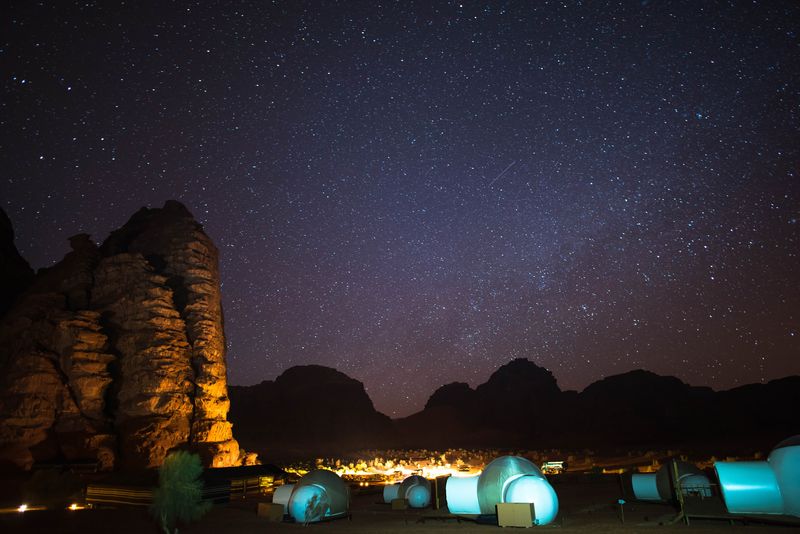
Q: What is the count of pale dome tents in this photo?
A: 5